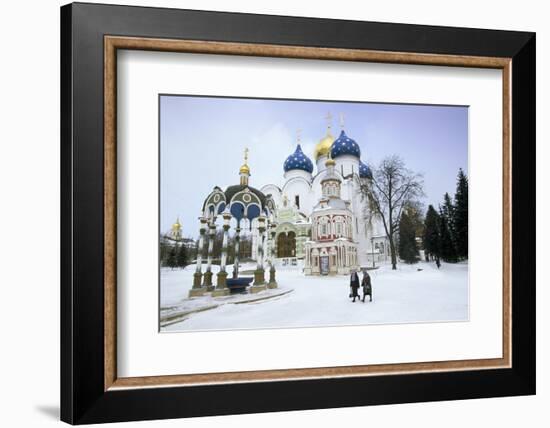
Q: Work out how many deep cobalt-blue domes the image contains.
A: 3